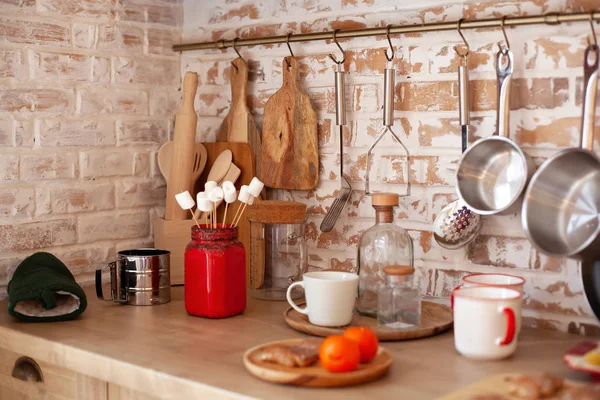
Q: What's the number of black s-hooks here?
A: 7